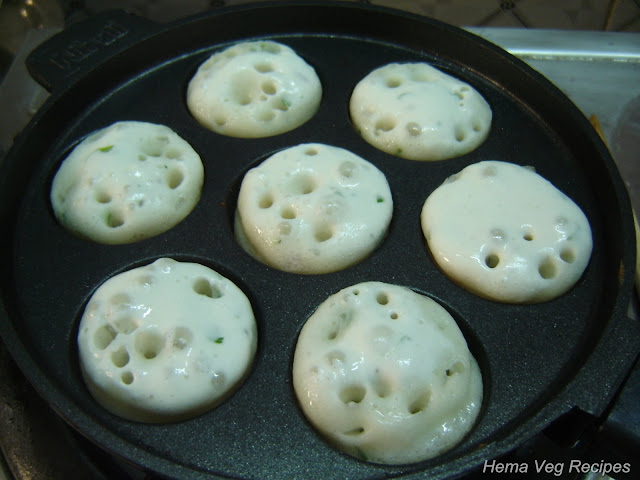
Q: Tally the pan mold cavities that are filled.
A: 7